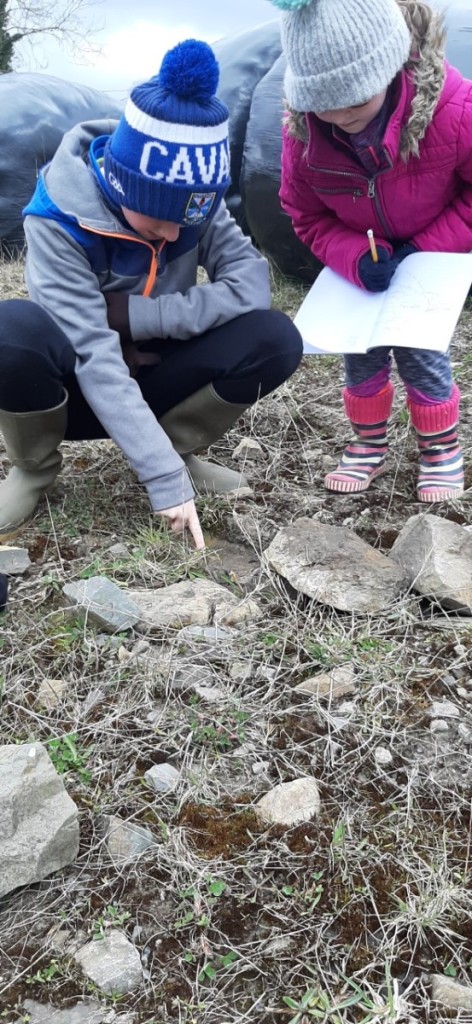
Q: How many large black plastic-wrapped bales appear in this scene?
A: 3